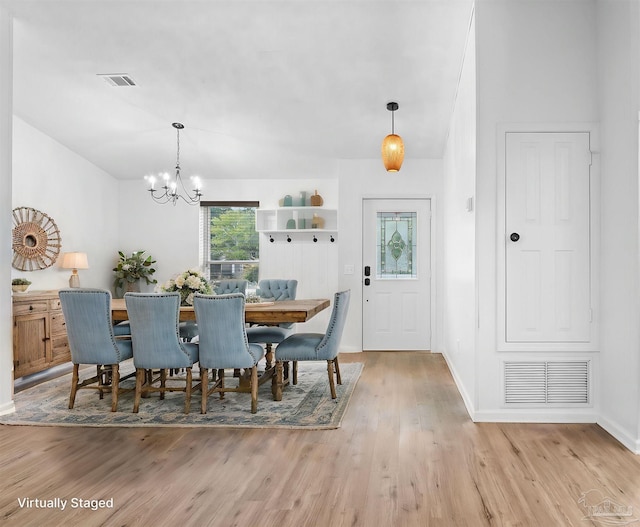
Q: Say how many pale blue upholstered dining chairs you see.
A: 6